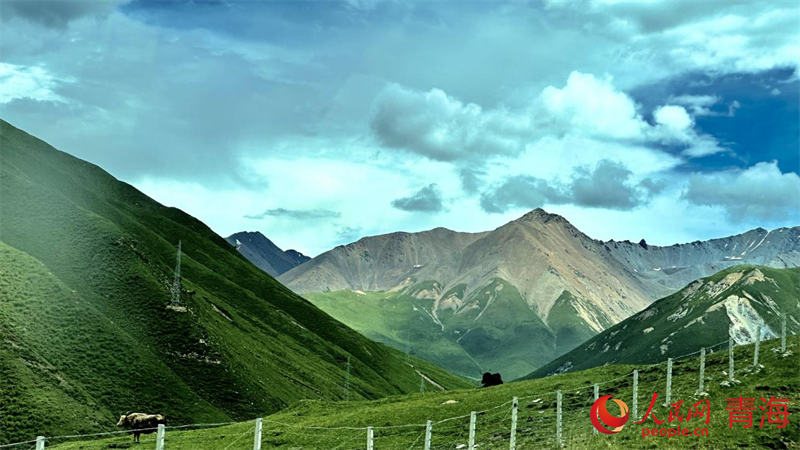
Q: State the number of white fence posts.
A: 15